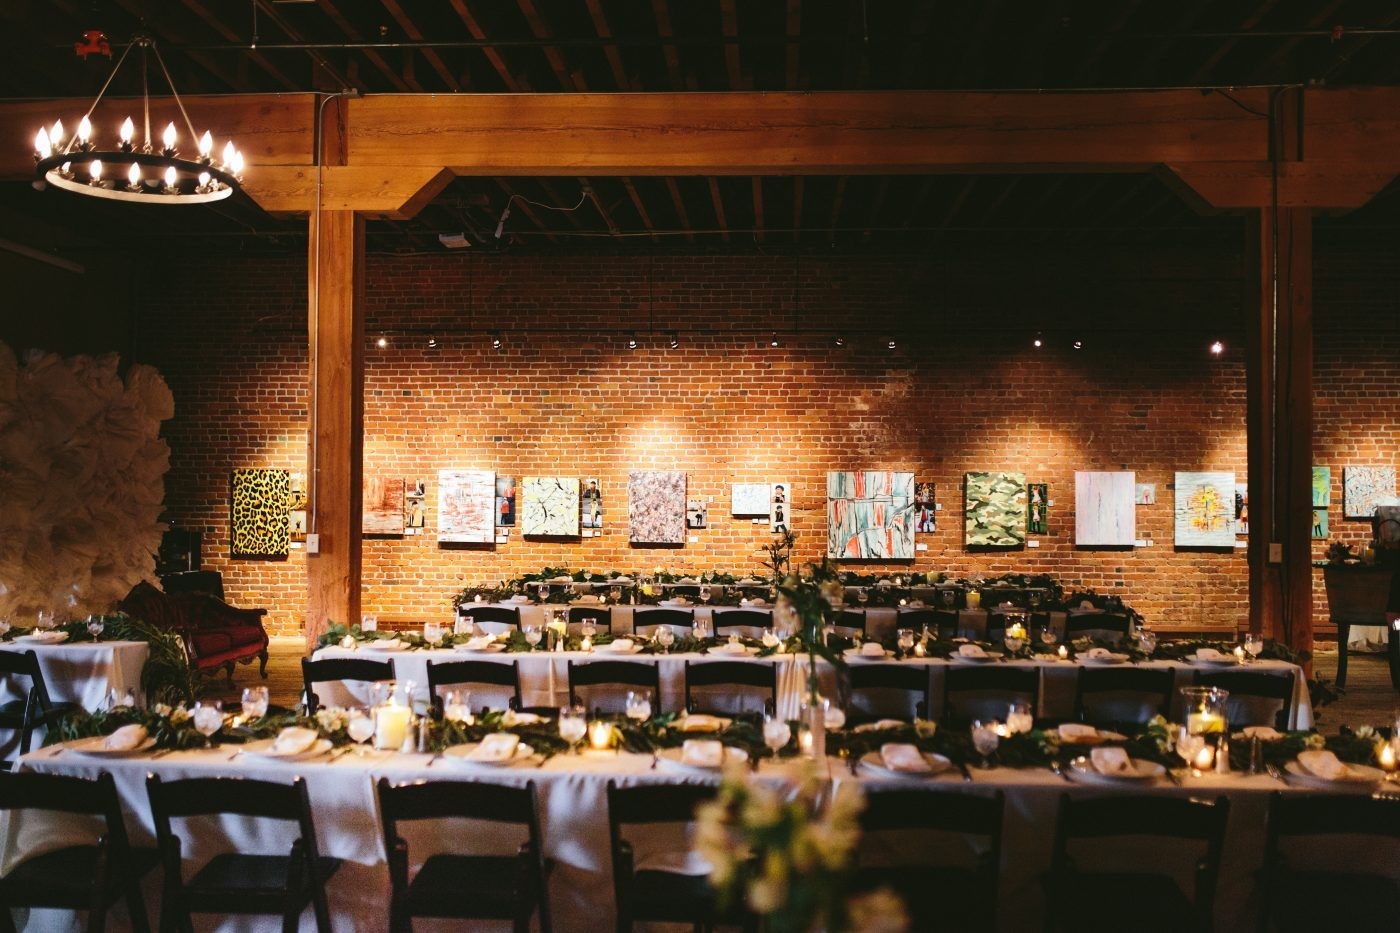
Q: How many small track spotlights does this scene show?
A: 11